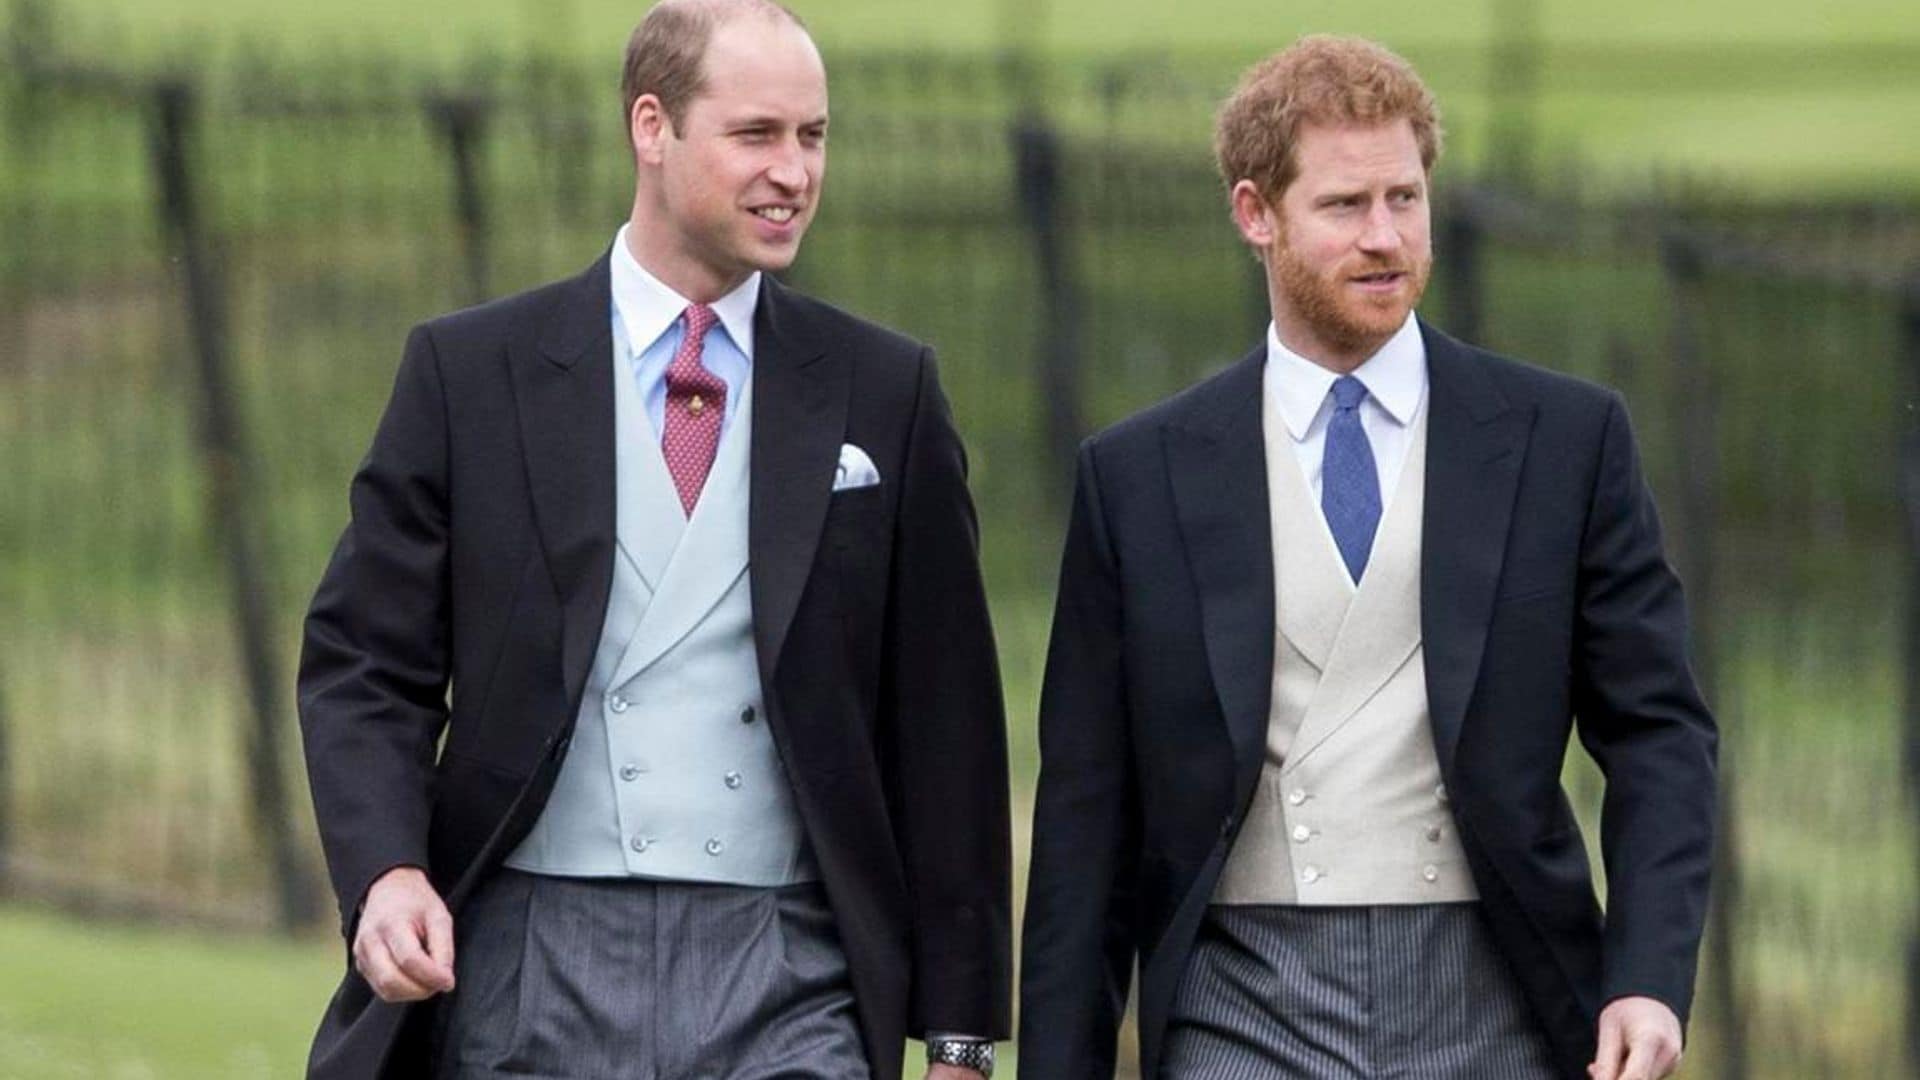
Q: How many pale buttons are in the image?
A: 11